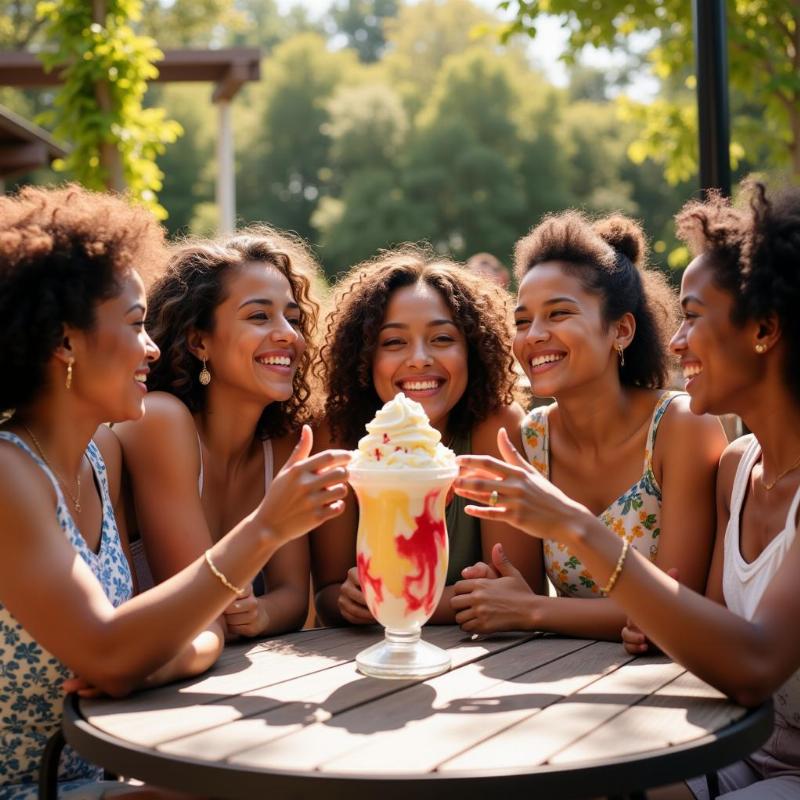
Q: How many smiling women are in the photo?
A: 5